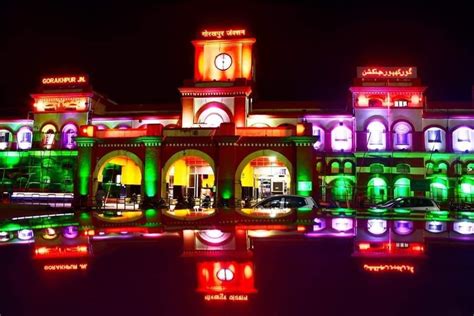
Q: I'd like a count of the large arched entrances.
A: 3